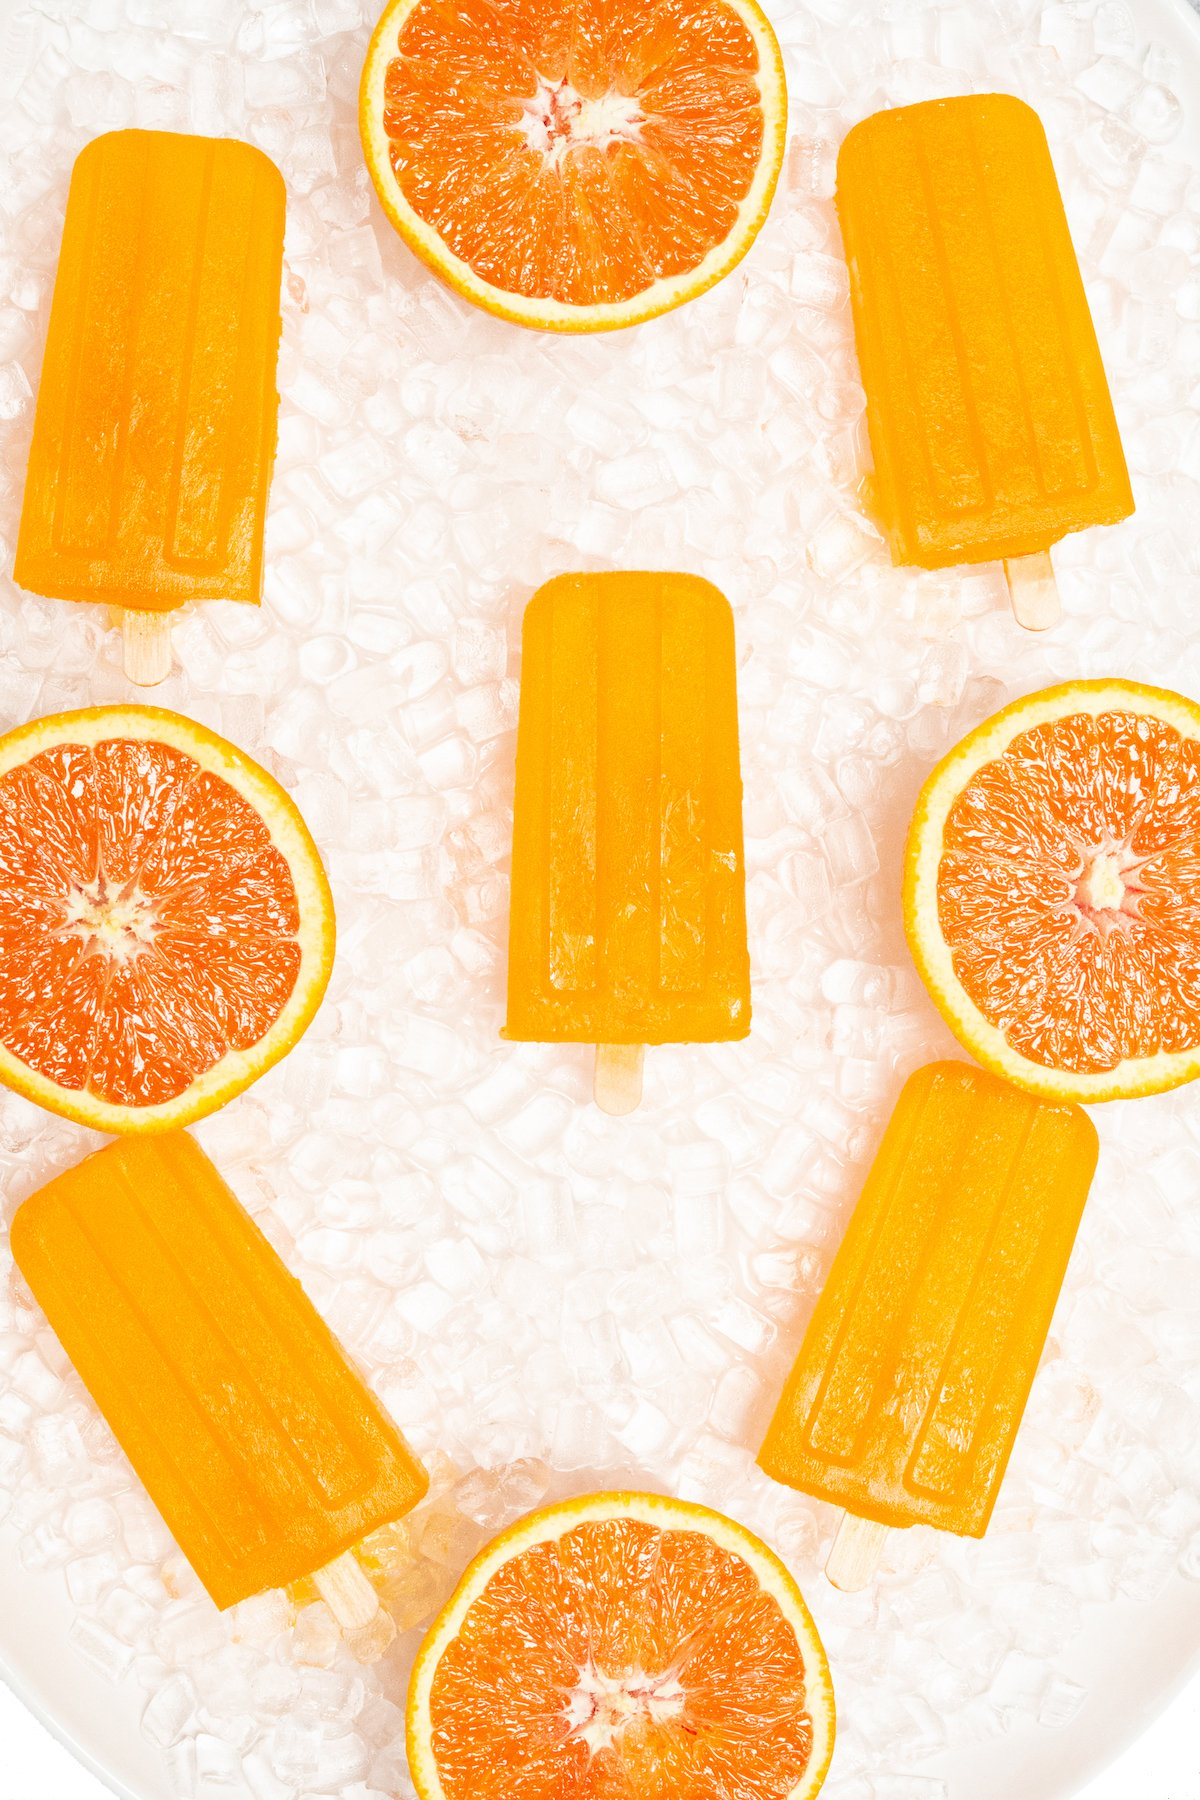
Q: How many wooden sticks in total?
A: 5